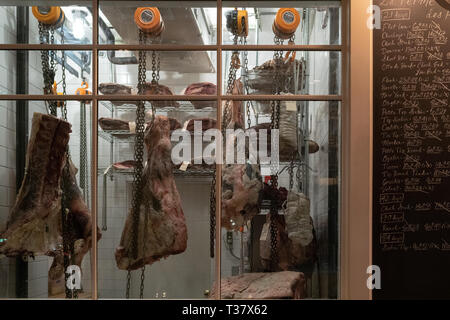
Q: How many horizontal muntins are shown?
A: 2